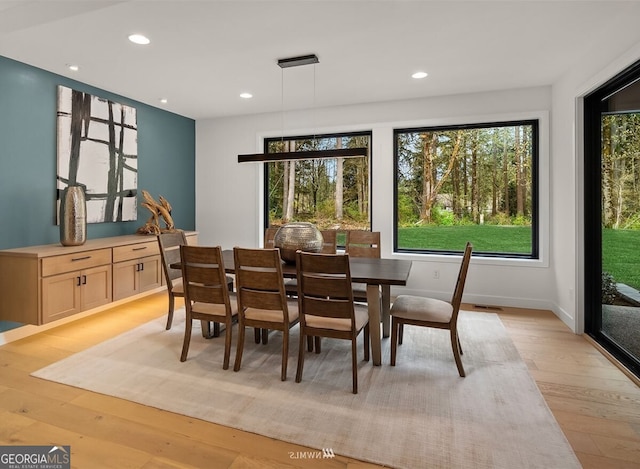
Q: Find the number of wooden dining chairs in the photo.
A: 8